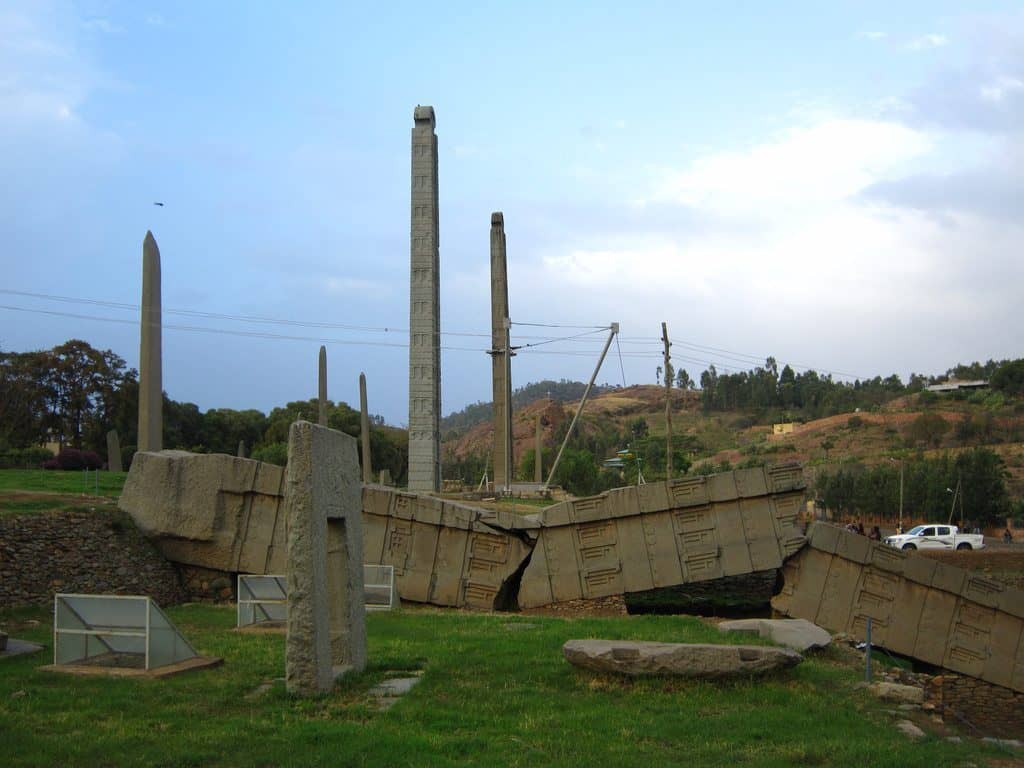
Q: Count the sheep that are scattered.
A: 0